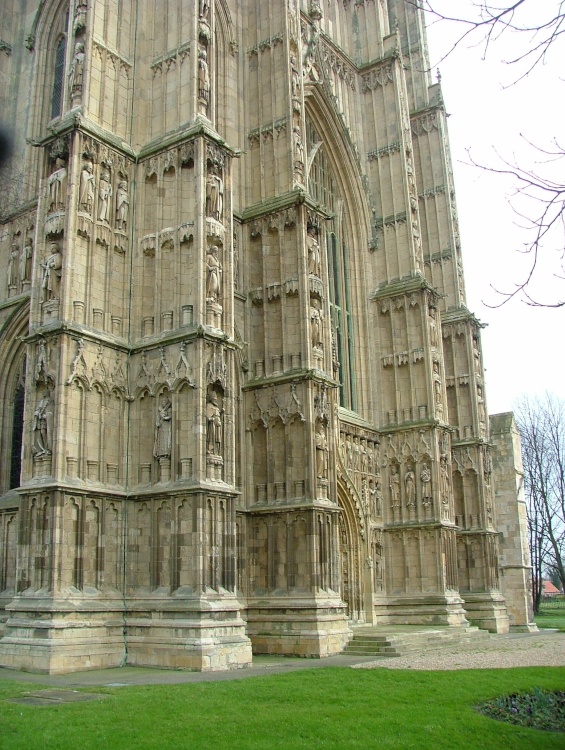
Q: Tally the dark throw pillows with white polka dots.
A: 0